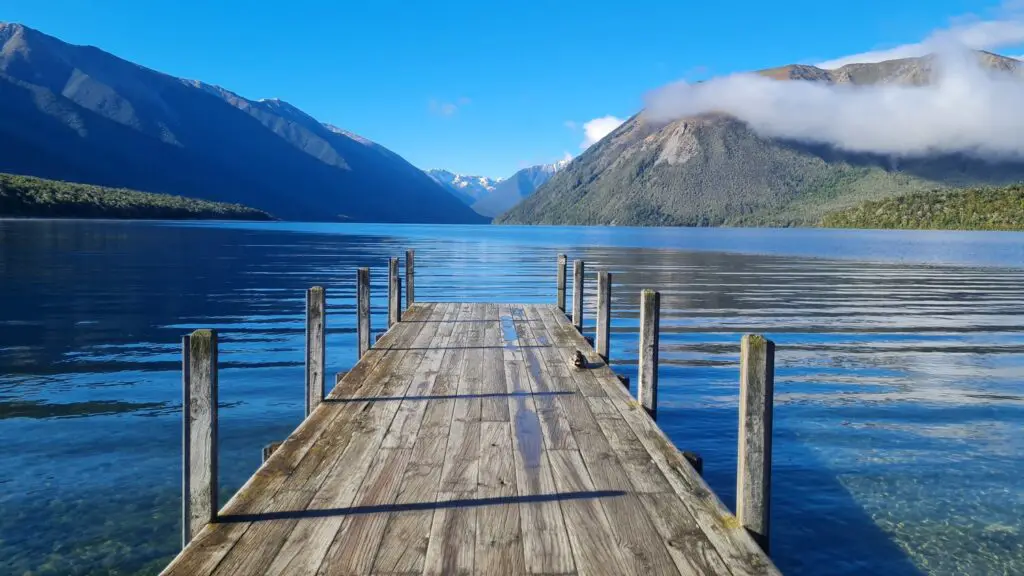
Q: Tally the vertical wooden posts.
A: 10